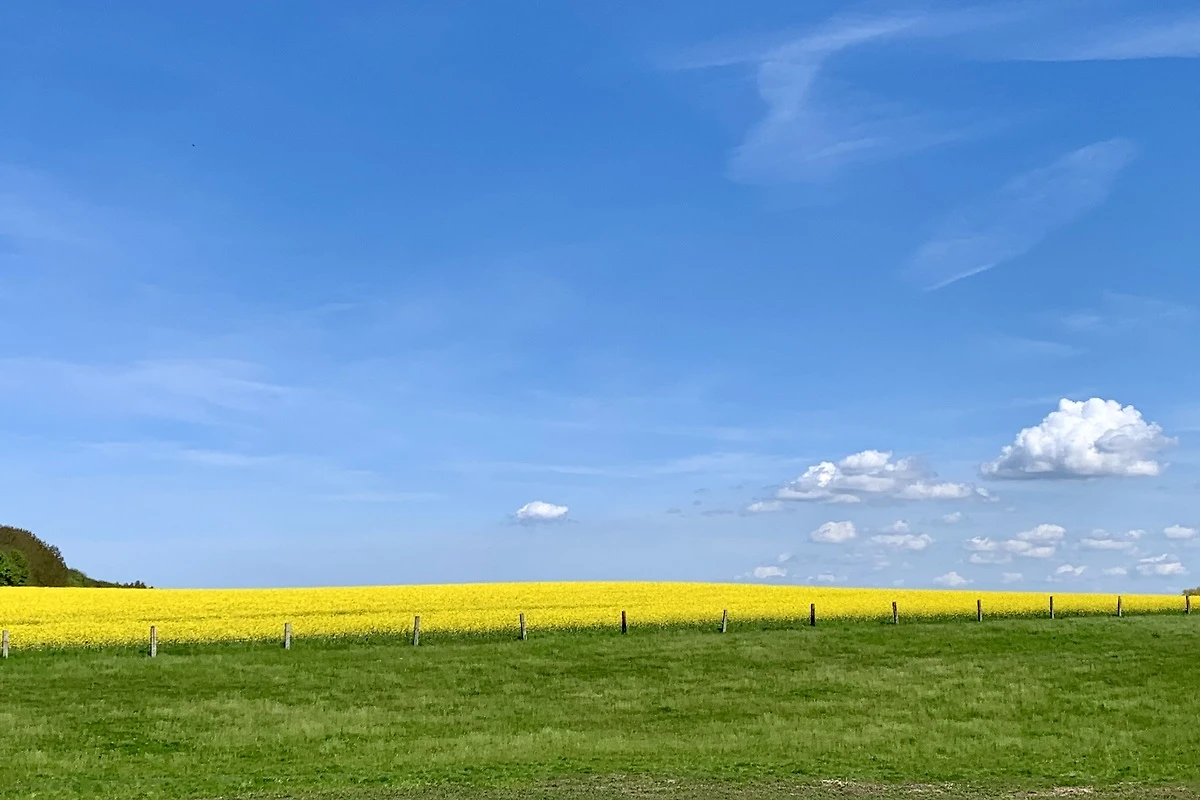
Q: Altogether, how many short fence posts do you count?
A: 13